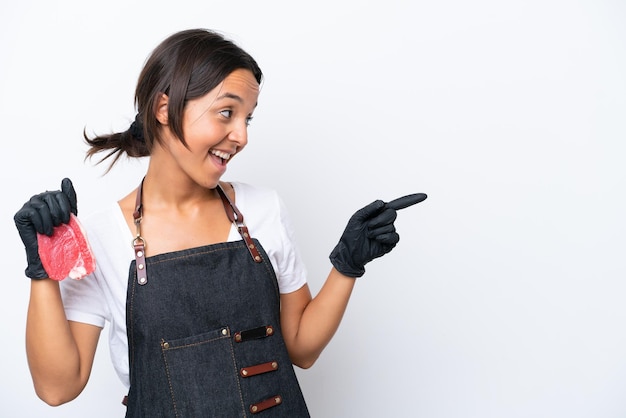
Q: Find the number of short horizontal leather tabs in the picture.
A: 3